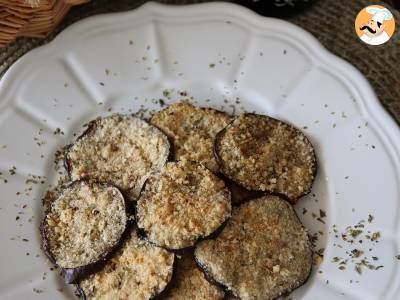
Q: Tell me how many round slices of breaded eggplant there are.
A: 8